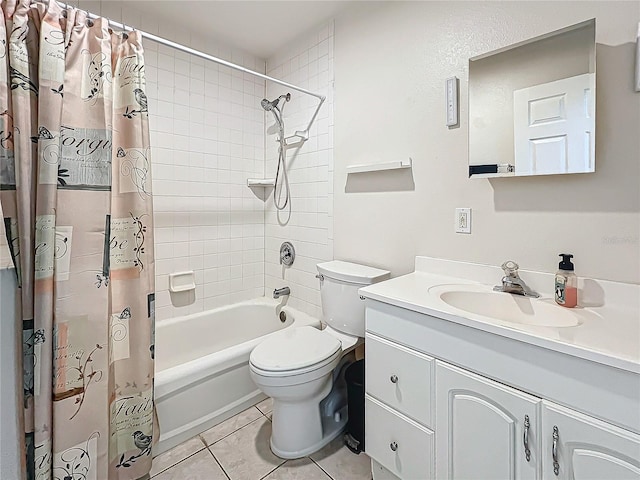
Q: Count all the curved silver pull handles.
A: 2